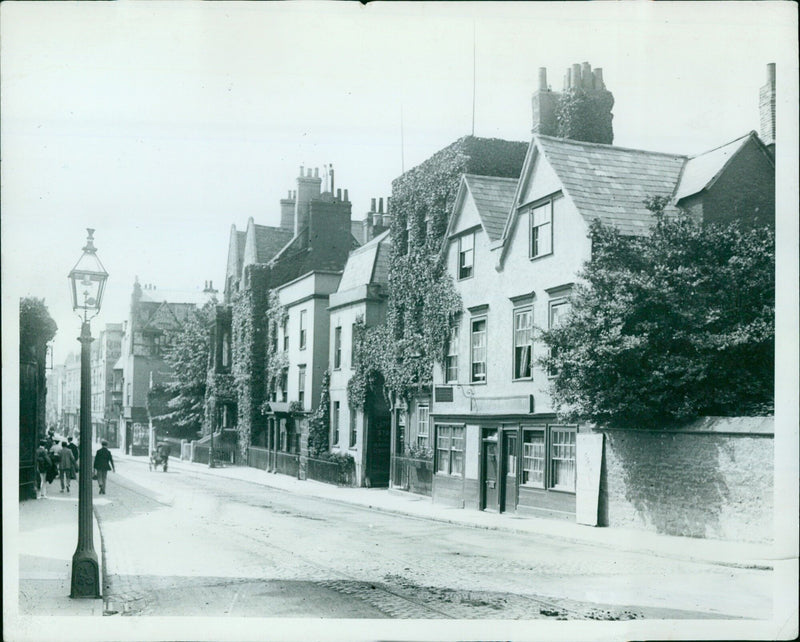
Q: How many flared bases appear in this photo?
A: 1